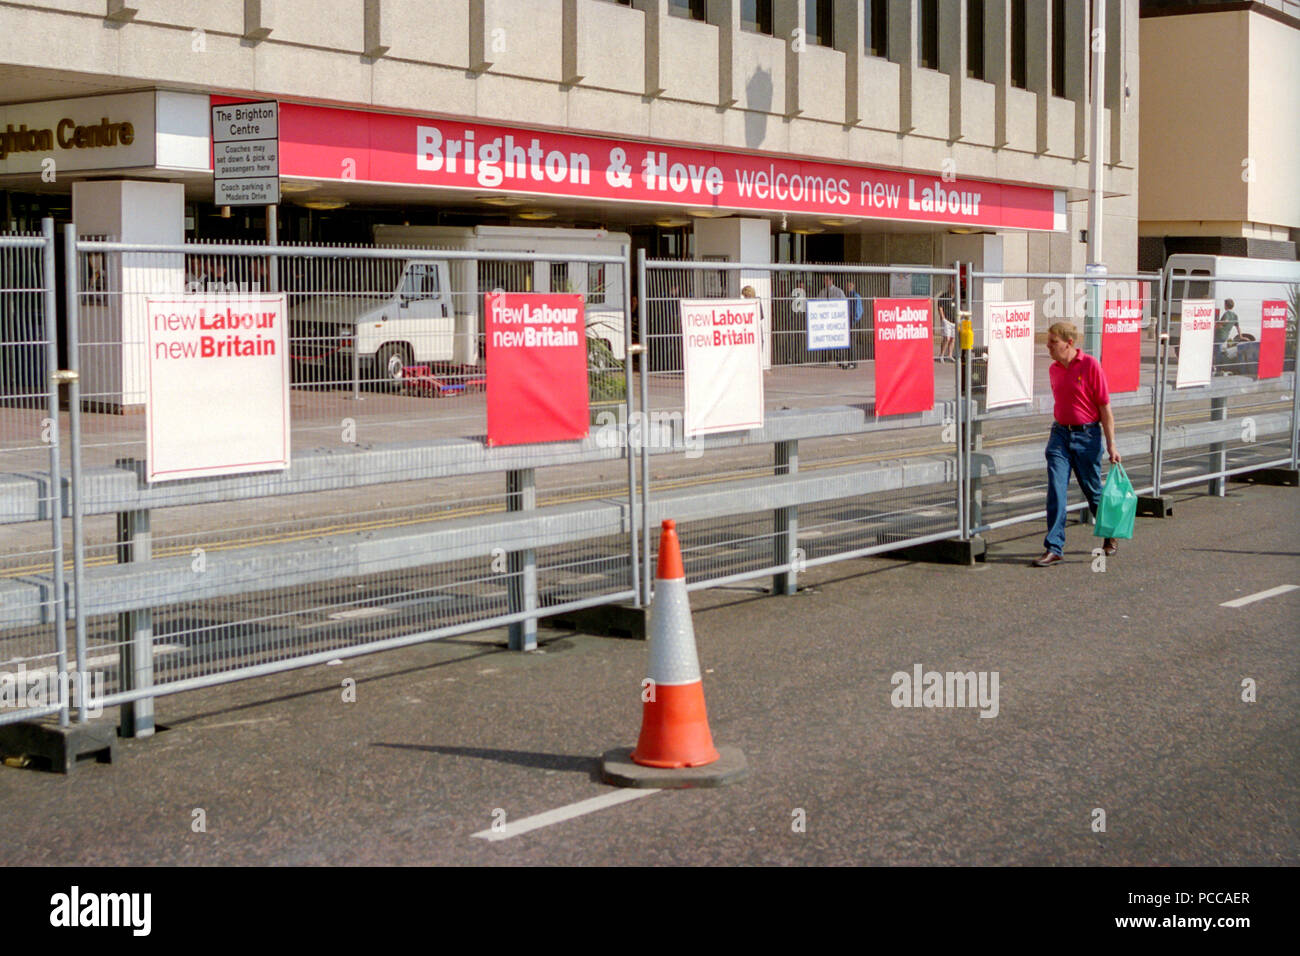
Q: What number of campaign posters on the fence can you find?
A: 8